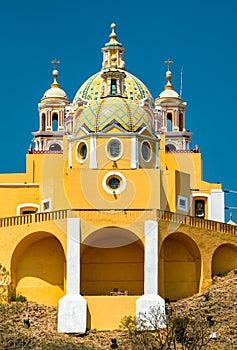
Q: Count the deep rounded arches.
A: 4